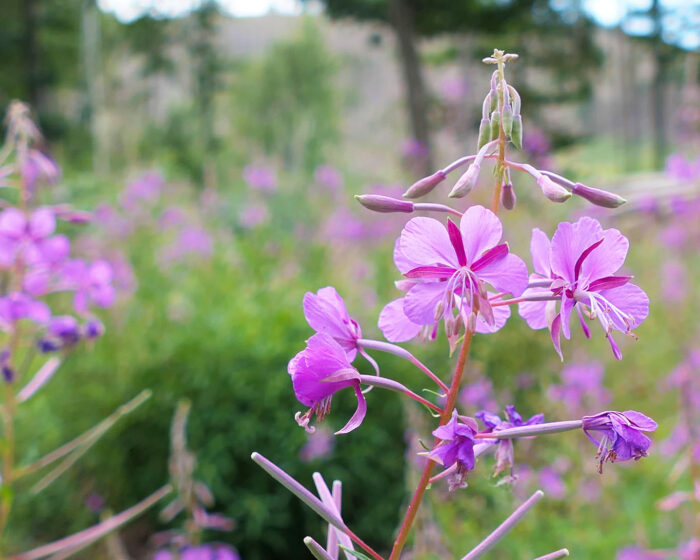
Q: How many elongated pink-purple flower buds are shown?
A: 6